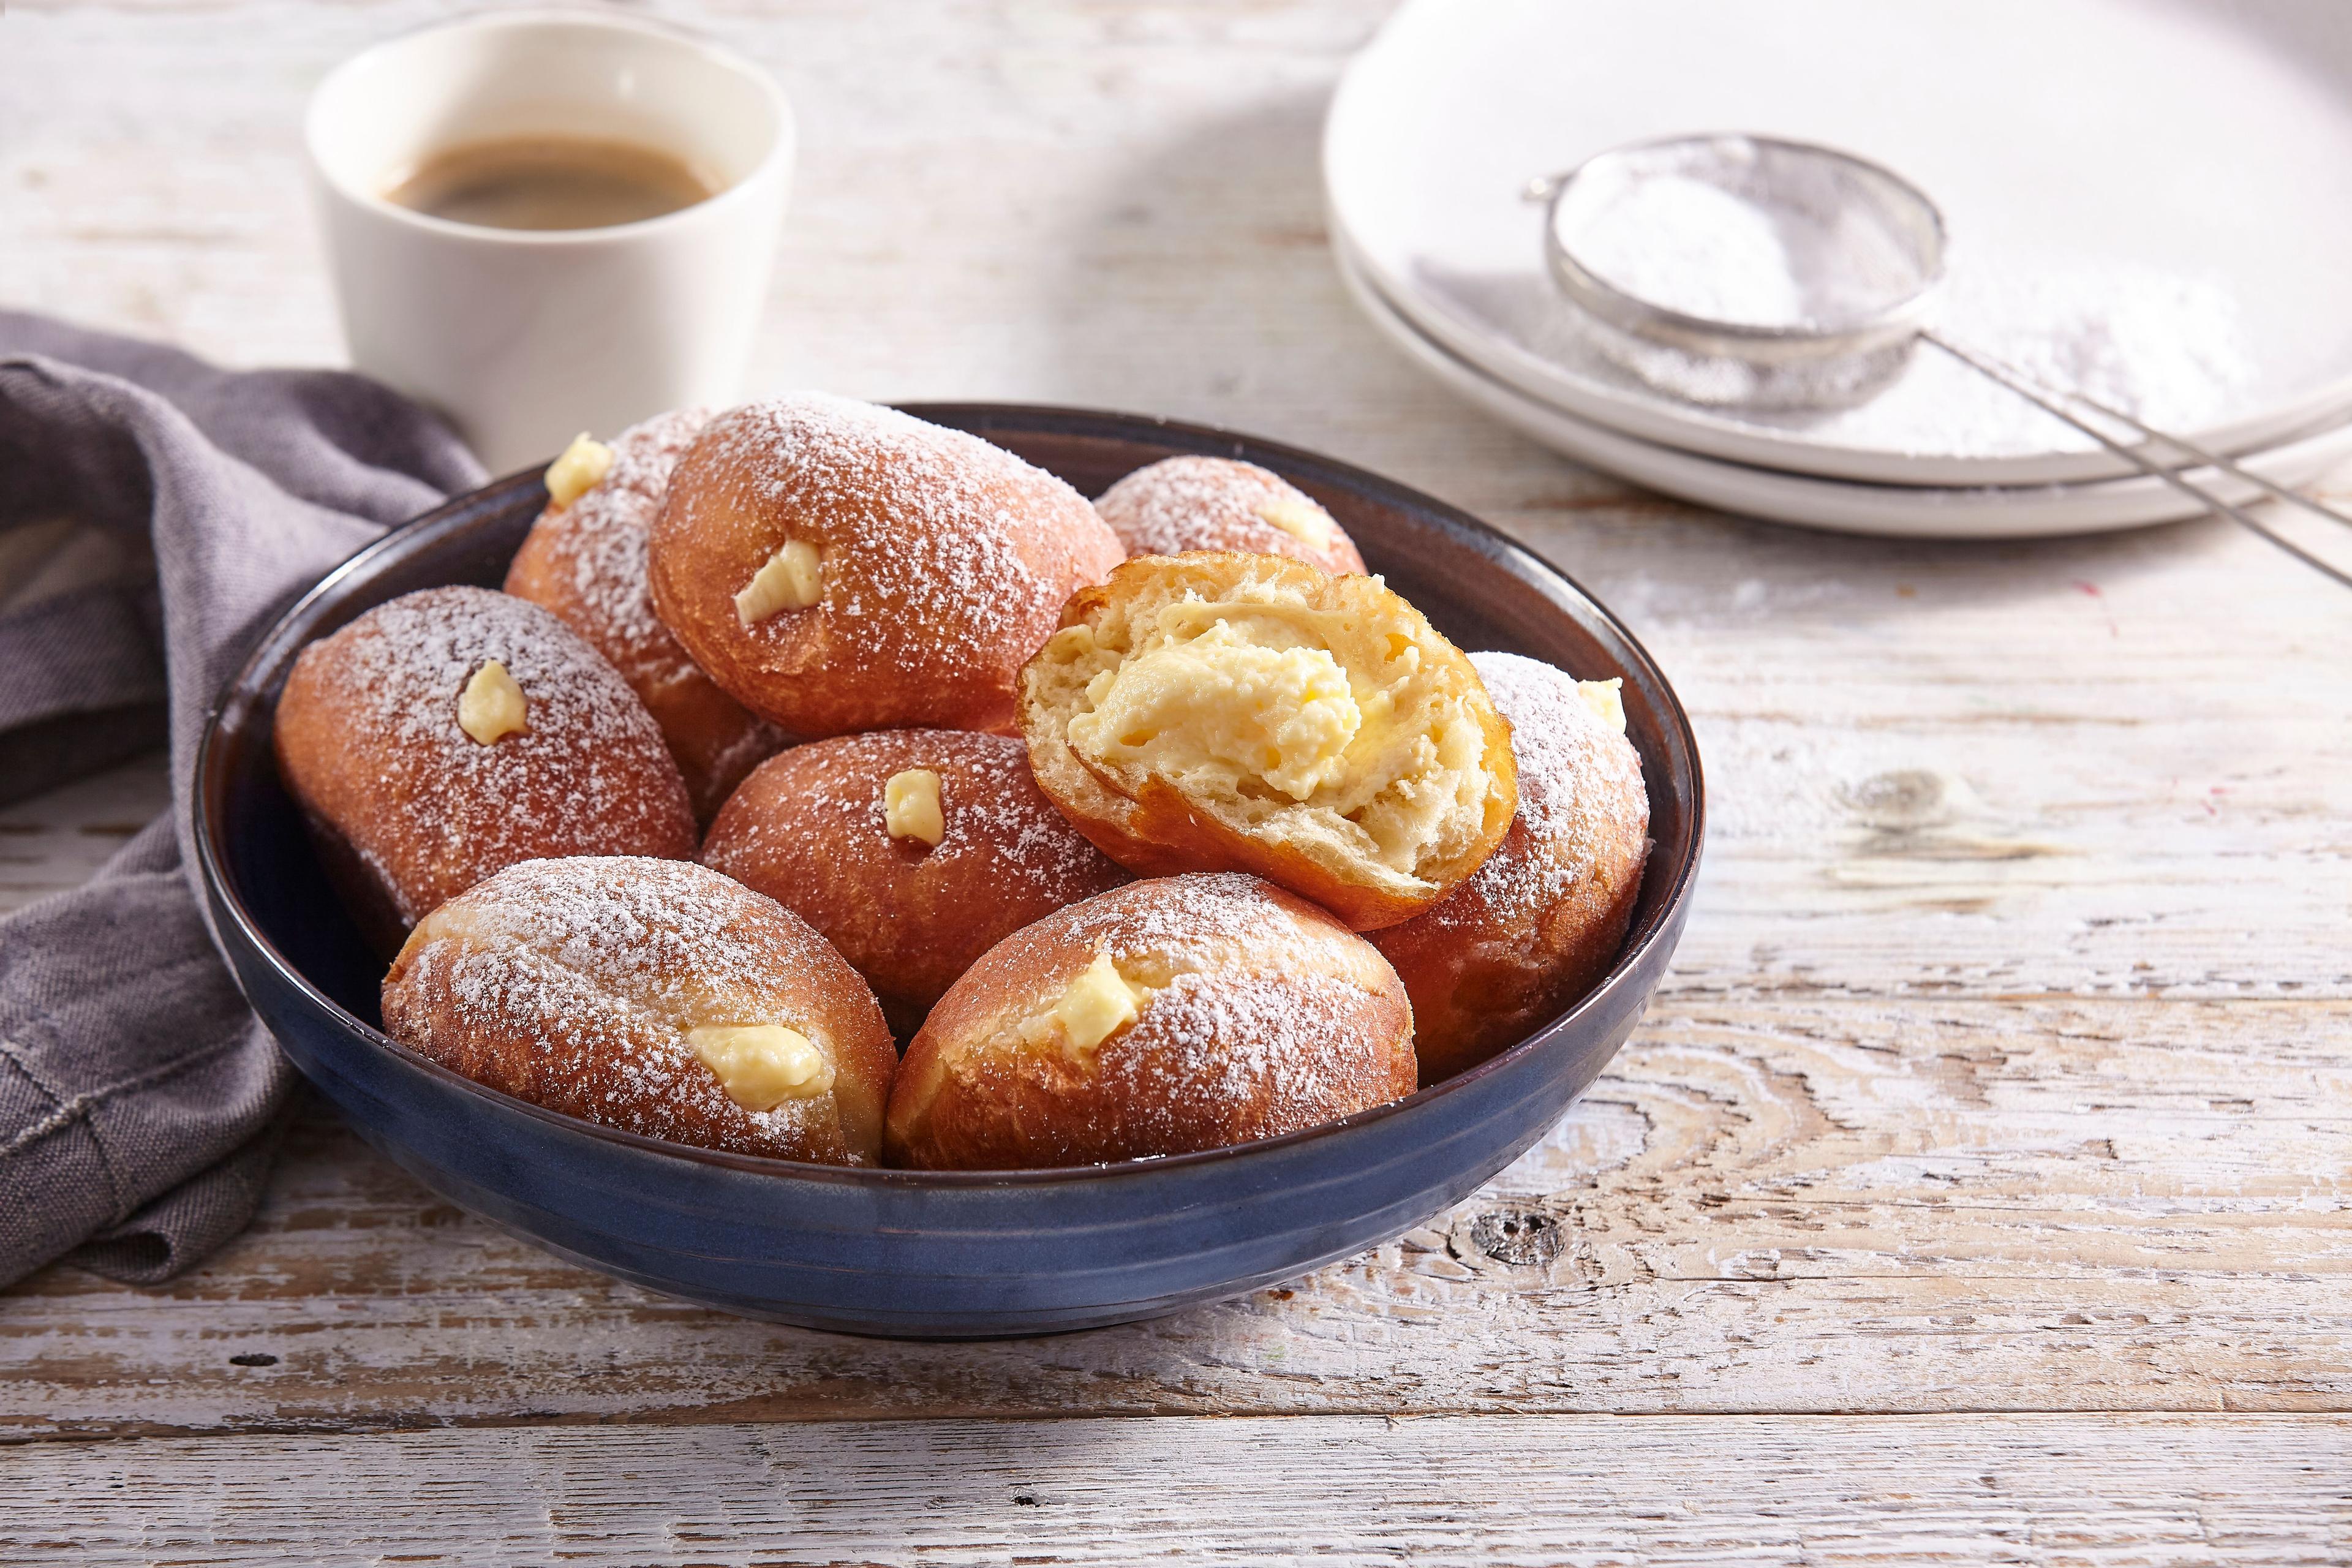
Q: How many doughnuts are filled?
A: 9